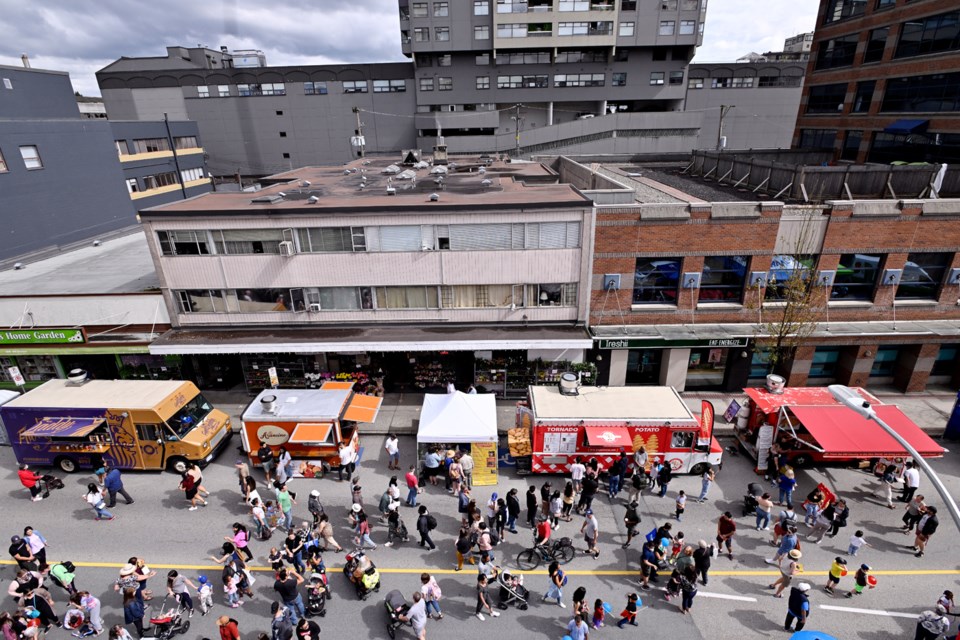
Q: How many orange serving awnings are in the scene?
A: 3